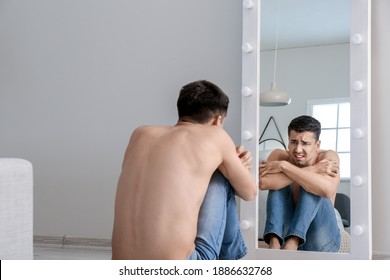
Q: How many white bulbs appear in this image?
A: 10